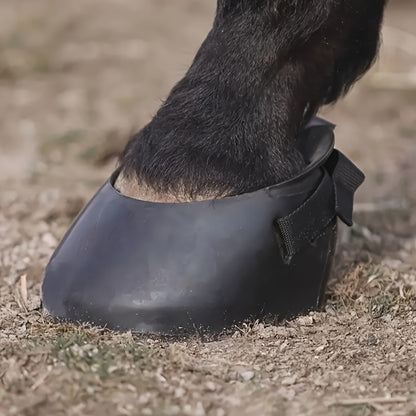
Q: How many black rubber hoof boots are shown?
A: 1